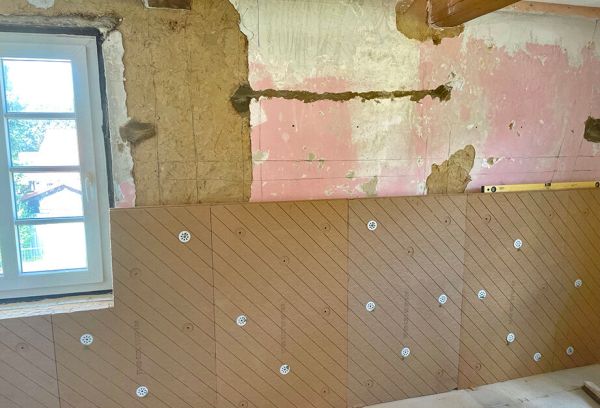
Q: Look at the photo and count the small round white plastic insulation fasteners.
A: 15